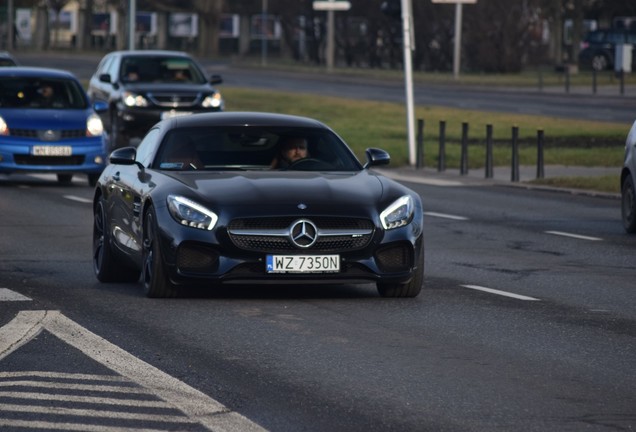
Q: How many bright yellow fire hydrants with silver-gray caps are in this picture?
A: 0